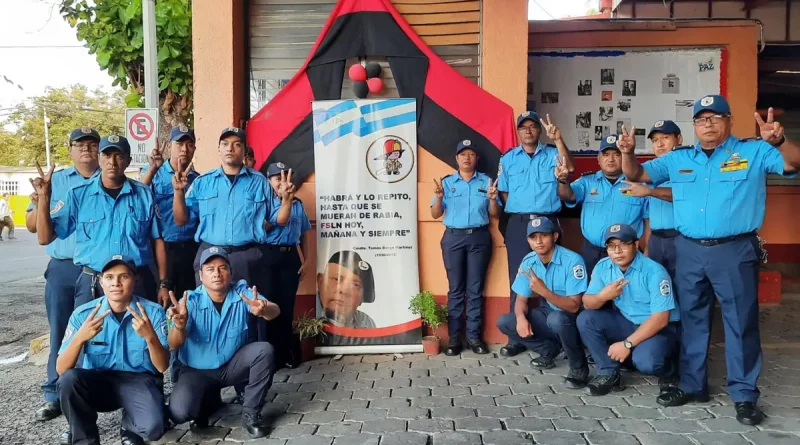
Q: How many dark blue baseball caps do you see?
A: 14